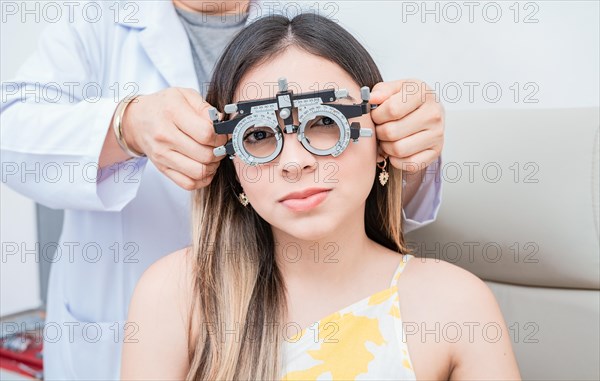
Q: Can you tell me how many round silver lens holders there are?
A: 2